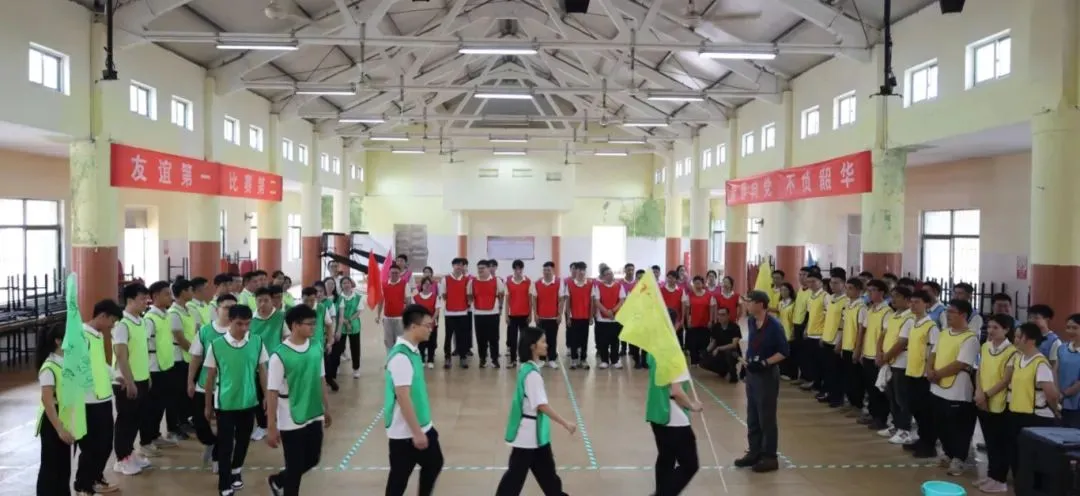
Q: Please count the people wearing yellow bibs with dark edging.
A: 12